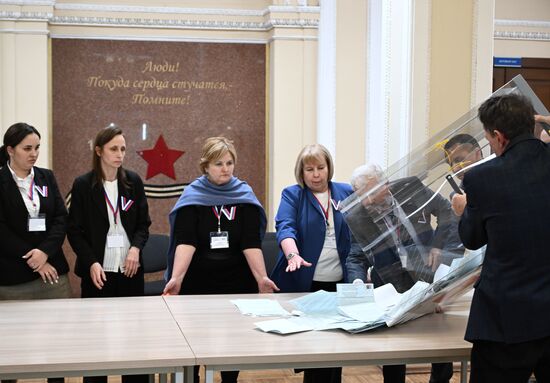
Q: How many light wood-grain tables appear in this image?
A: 2